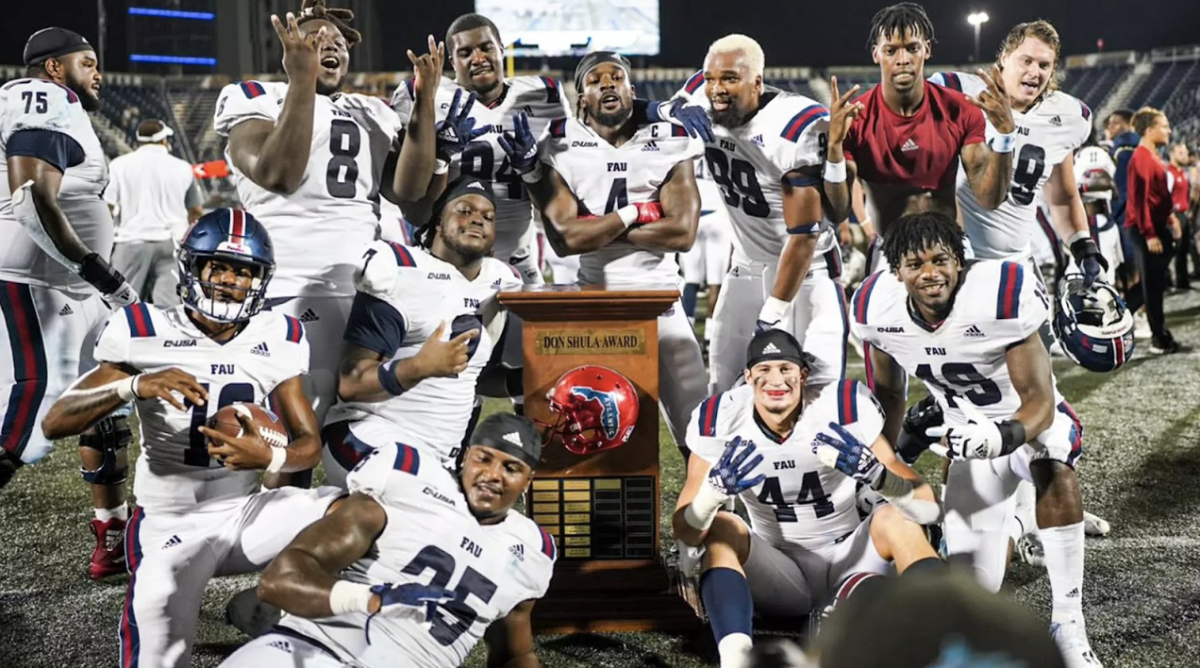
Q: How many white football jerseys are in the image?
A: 11